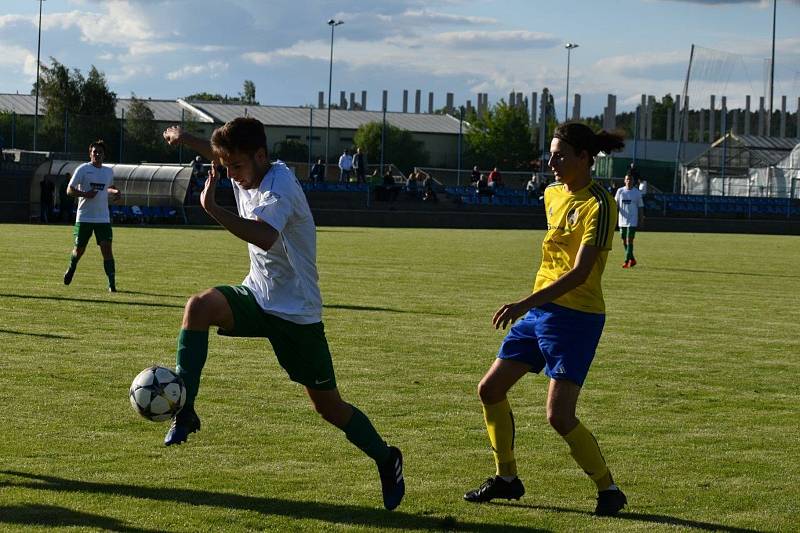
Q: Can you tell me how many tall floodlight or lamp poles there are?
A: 4